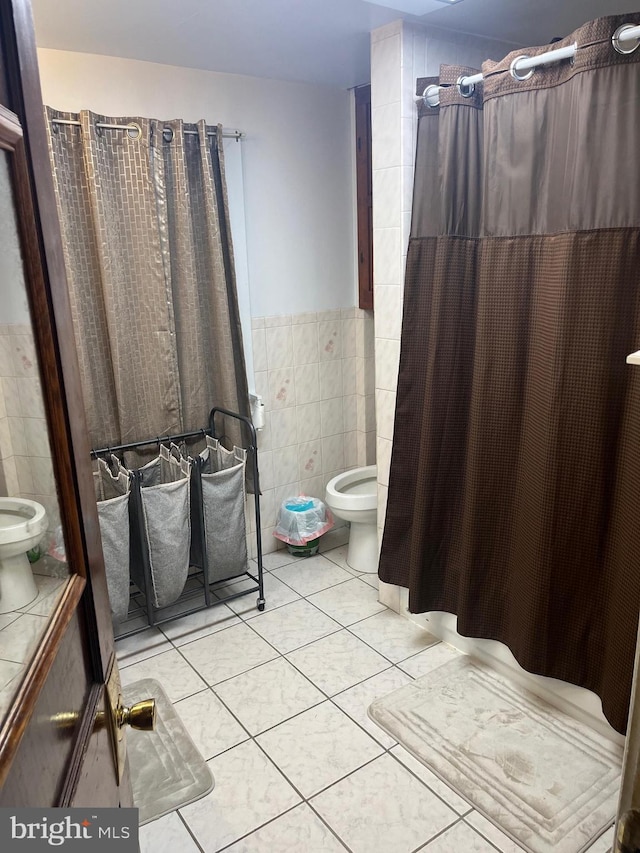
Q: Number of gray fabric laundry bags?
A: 3